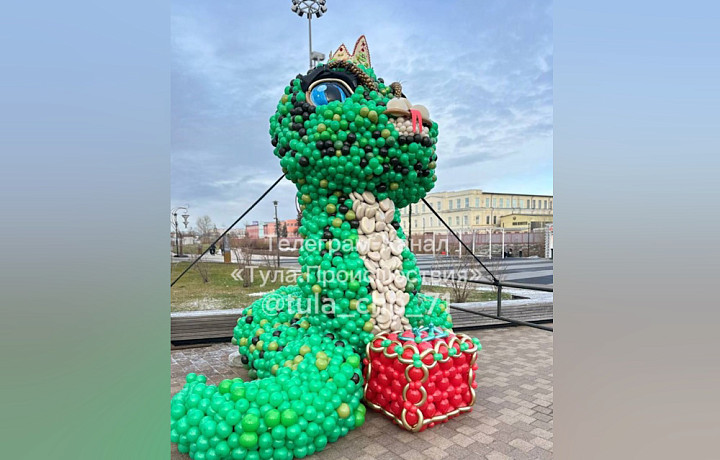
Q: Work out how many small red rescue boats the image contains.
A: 0